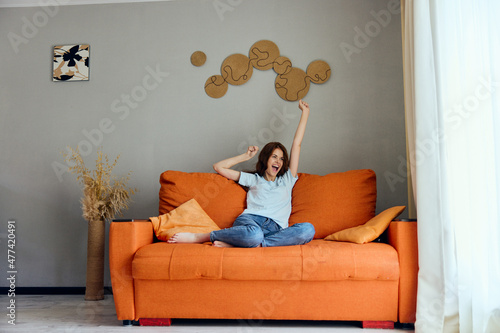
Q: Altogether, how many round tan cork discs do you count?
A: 7